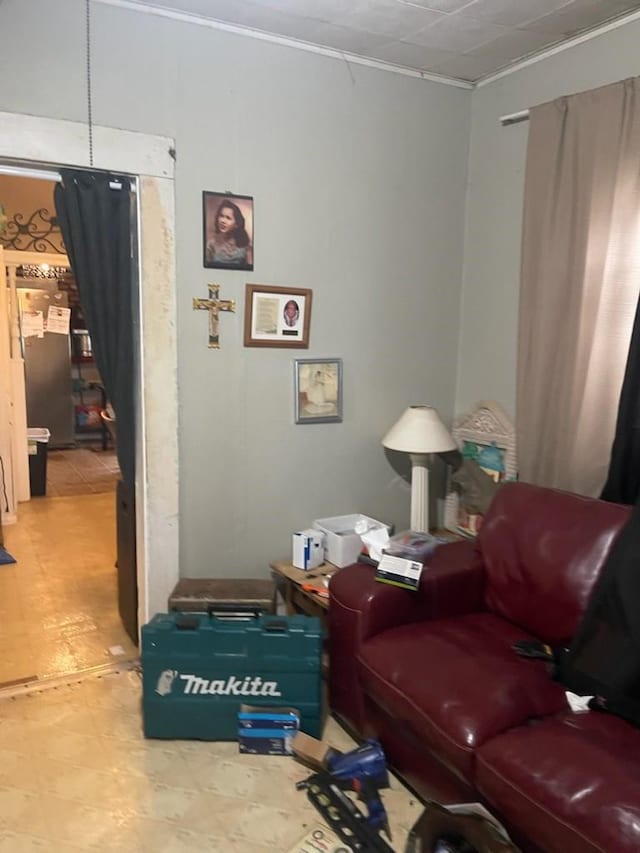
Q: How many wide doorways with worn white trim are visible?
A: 1